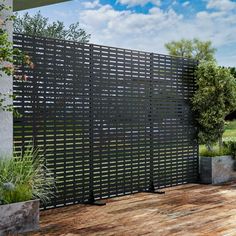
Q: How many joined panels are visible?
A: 3